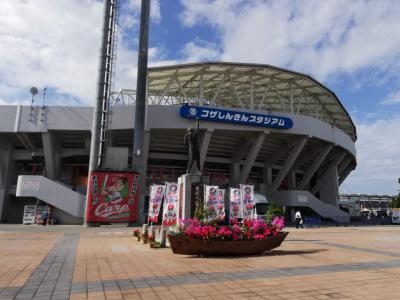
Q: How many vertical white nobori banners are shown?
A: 6